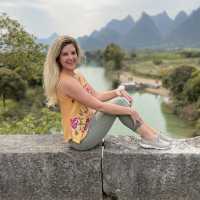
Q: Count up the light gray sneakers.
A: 2